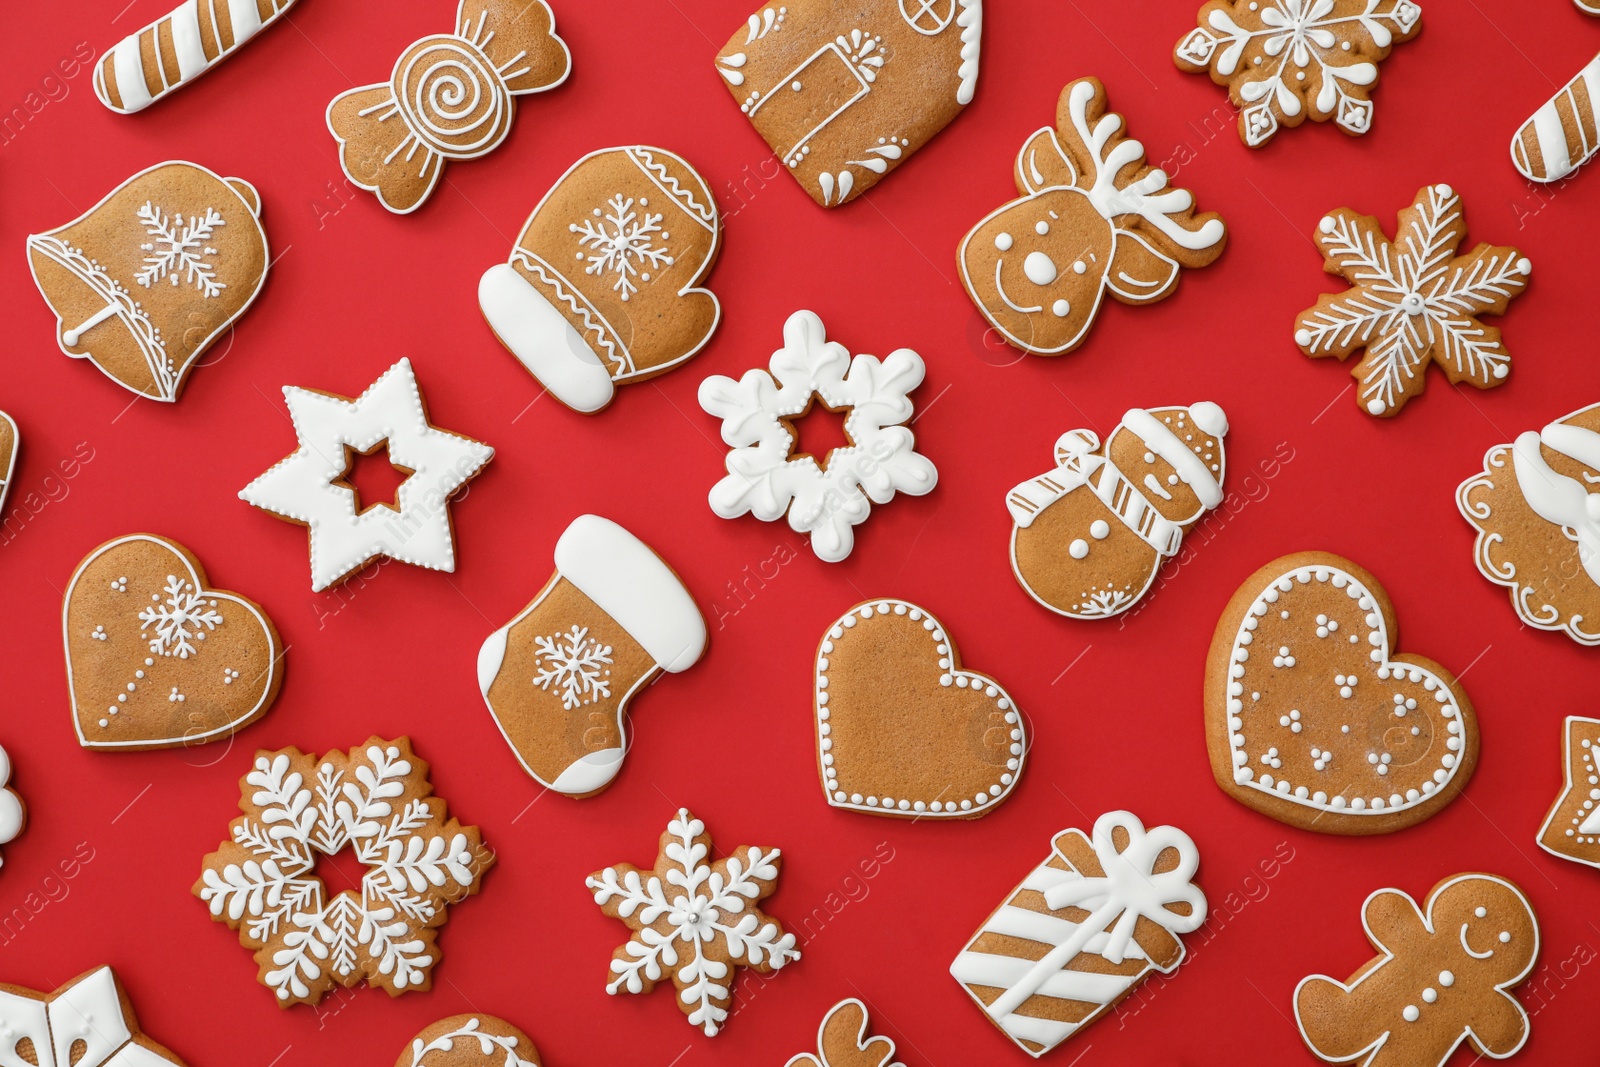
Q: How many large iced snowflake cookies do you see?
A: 5